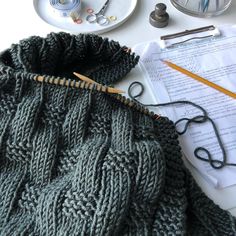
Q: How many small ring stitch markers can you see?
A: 4